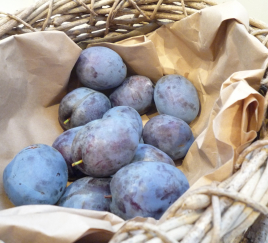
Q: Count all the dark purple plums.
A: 12